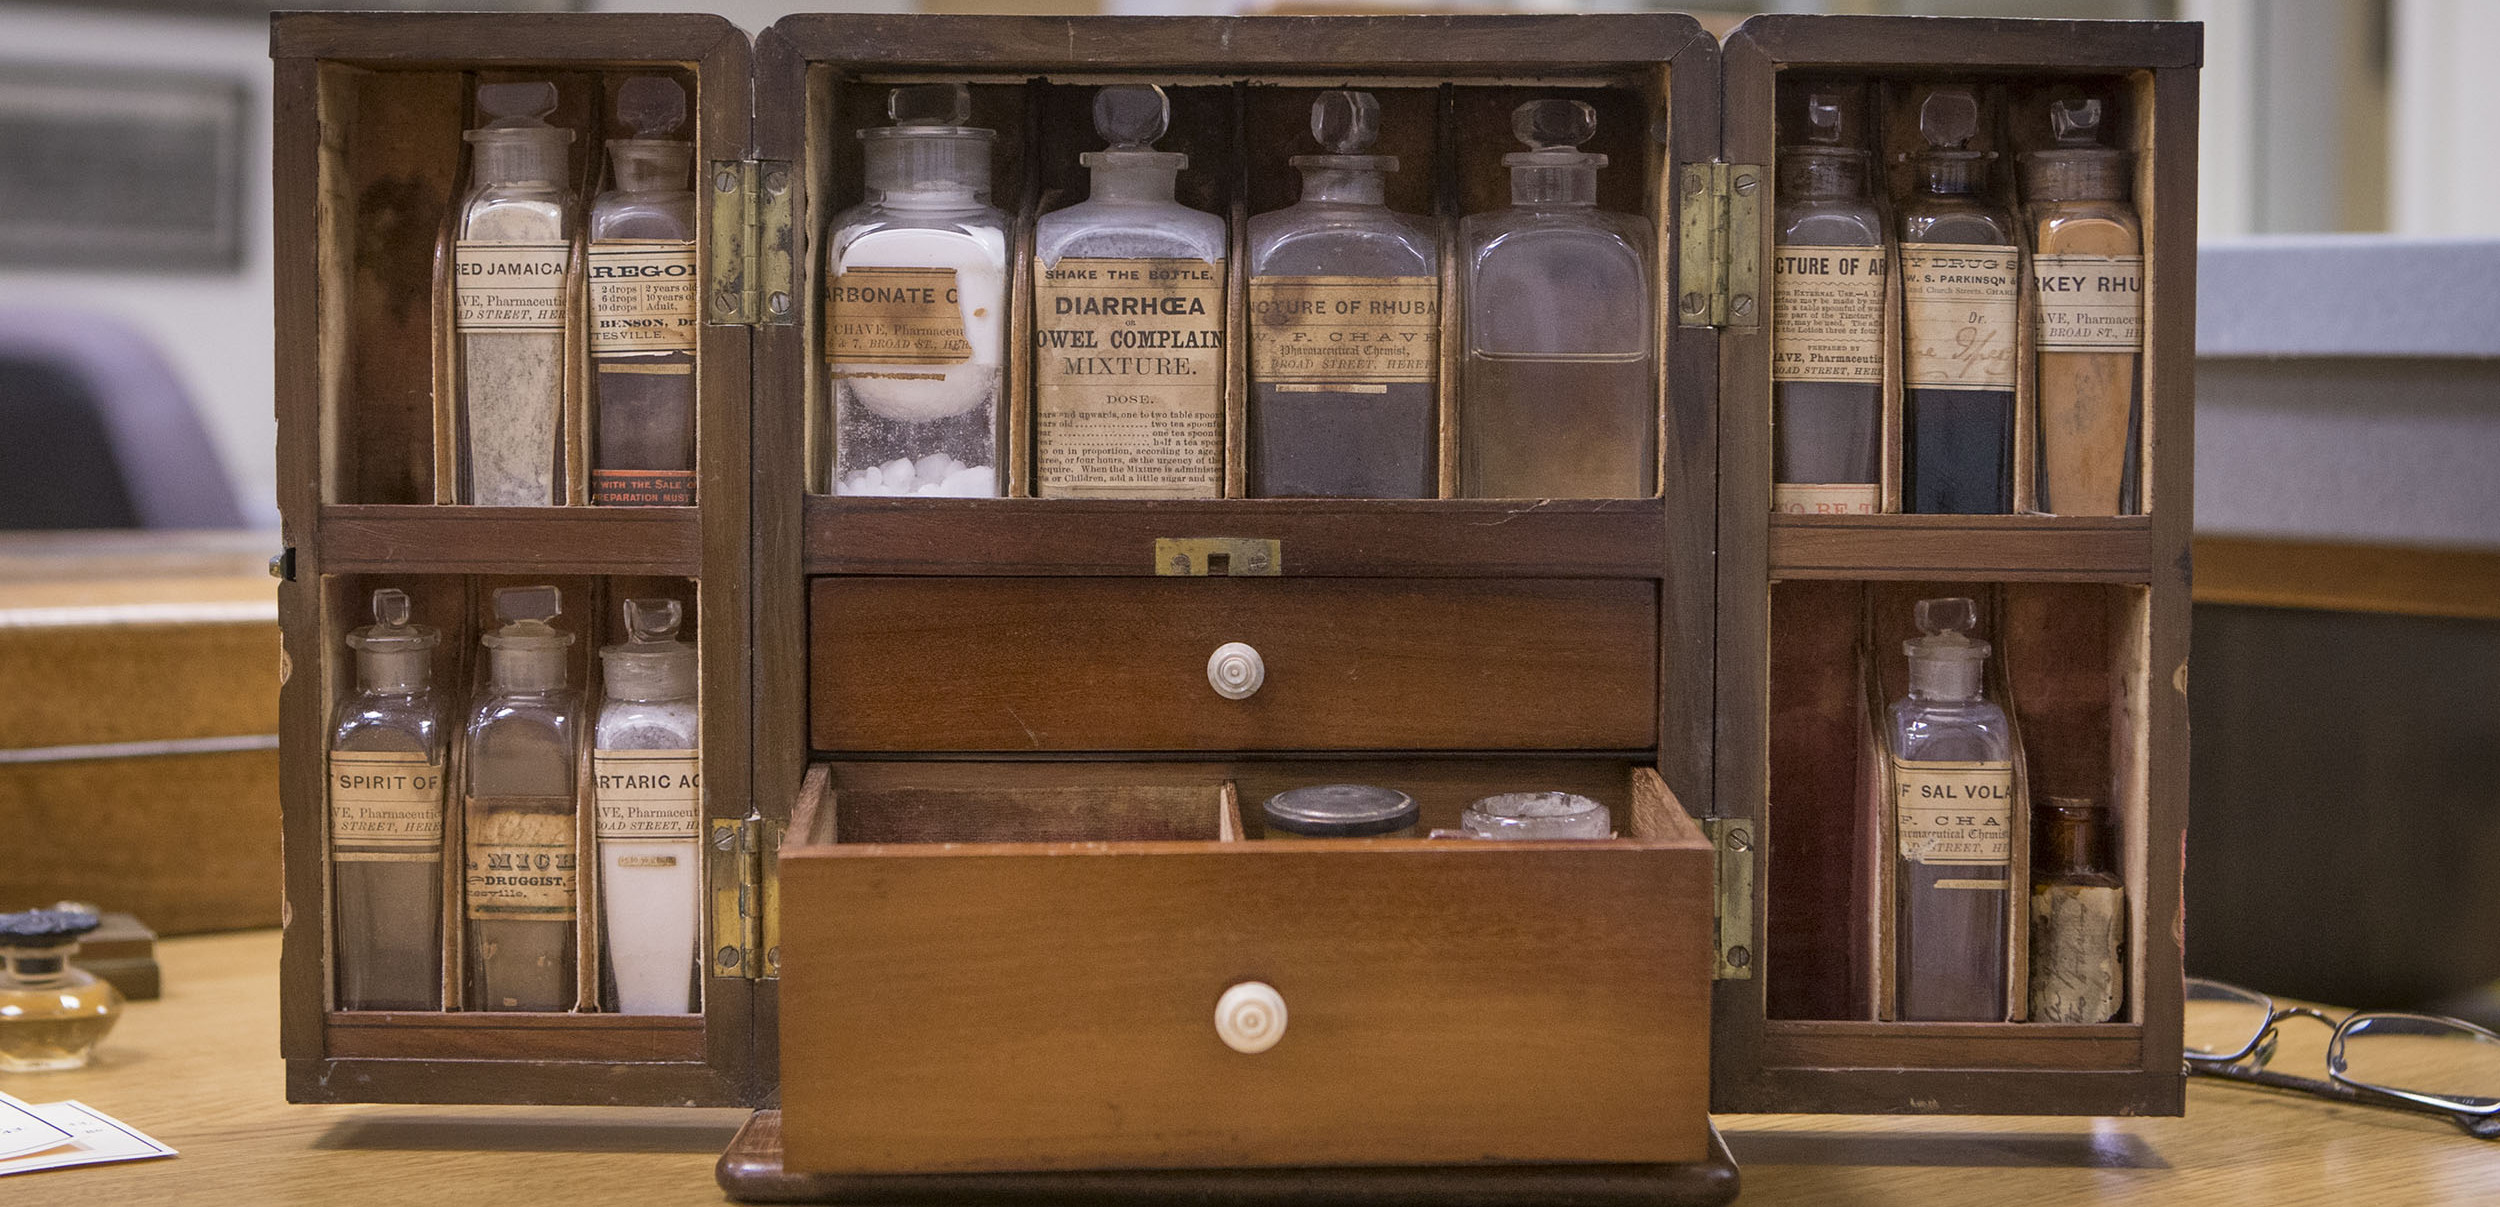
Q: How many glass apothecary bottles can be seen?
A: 14